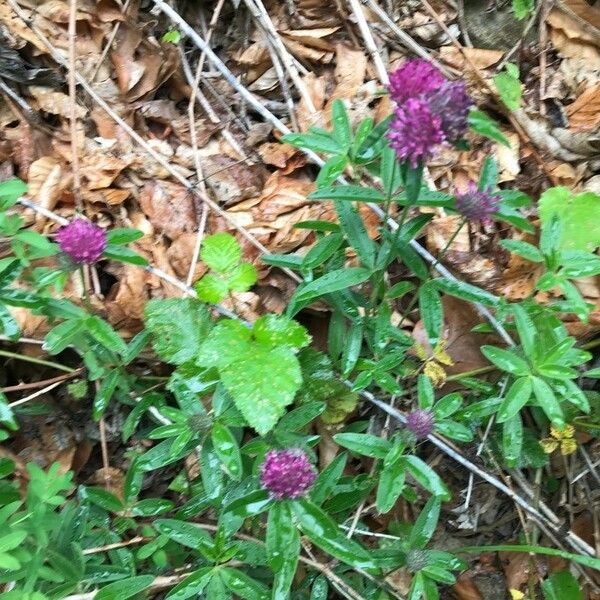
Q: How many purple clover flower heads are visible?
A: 7